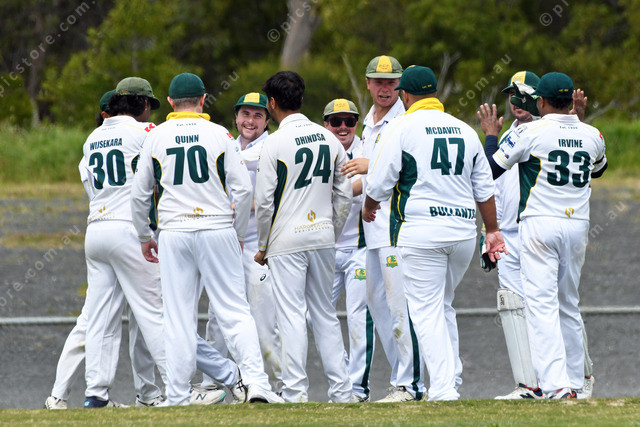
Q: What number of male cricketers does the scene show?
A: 10